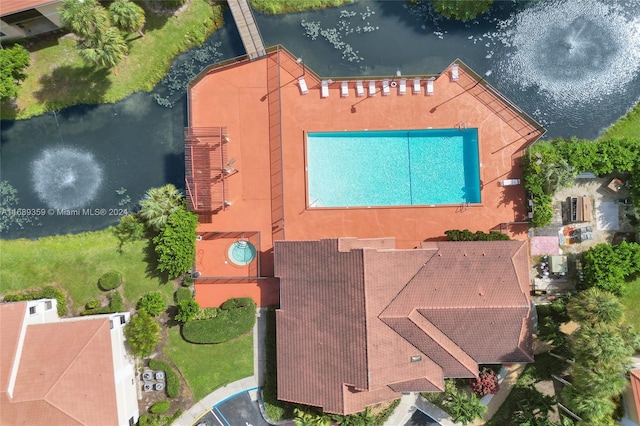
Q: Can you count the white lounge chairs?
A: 11